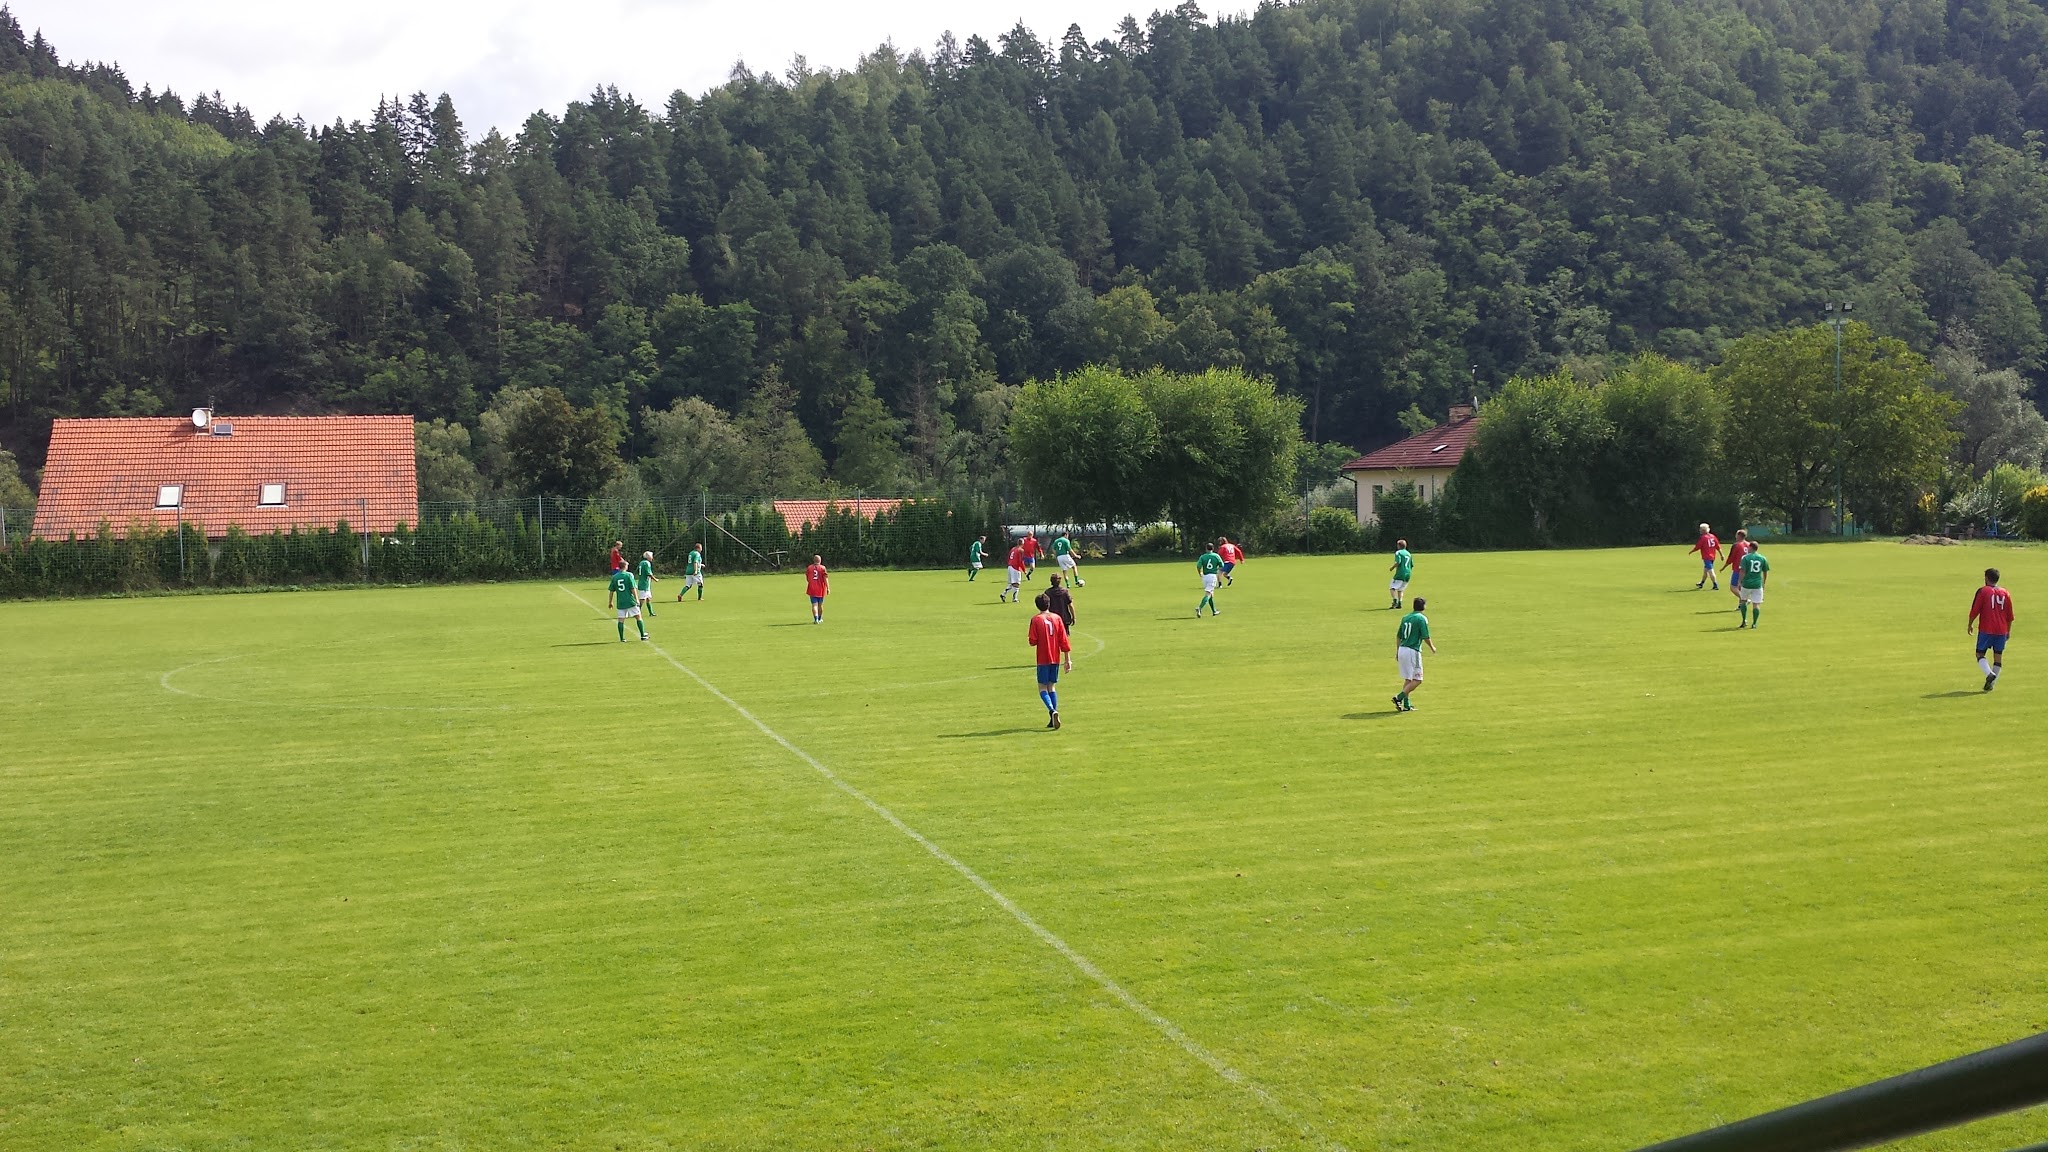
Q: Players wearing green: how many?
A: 9